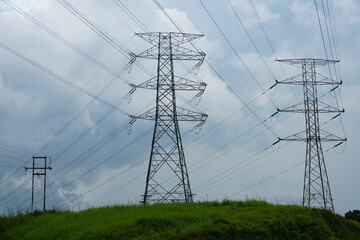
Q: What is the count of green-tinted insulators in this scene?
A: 6